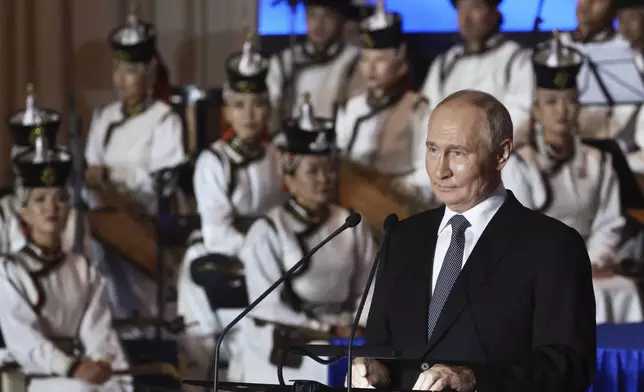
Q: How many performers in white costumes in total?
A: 11